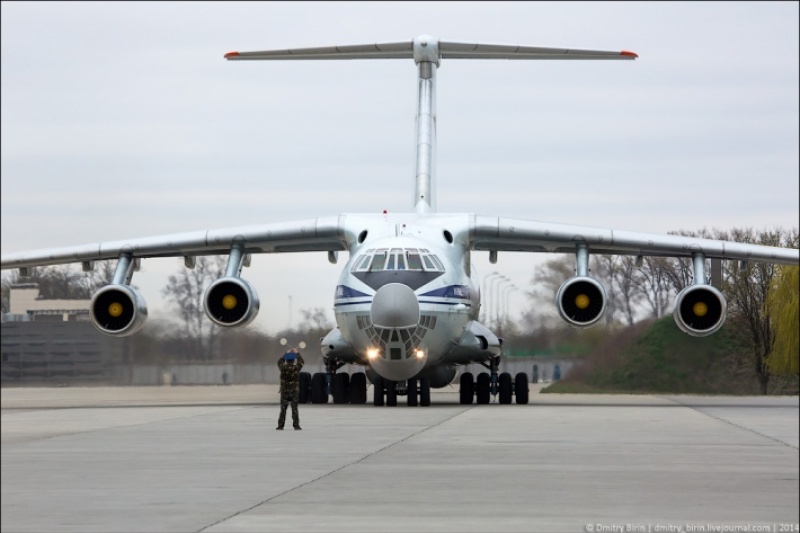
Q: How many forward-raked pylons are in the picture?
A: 4